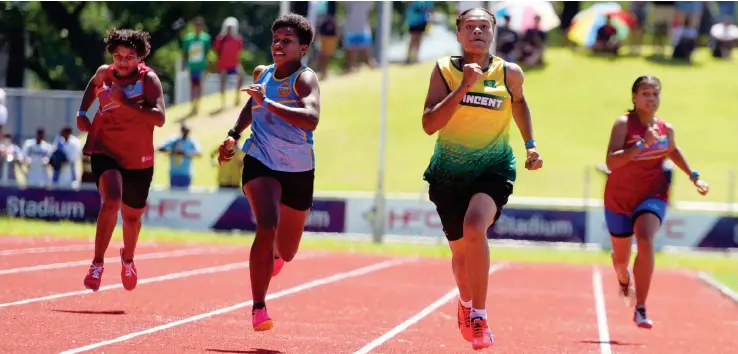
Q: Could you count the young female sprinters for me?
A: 4